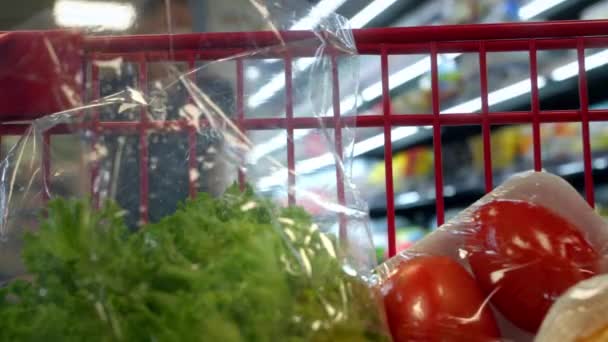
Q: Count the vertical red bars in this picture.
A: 12